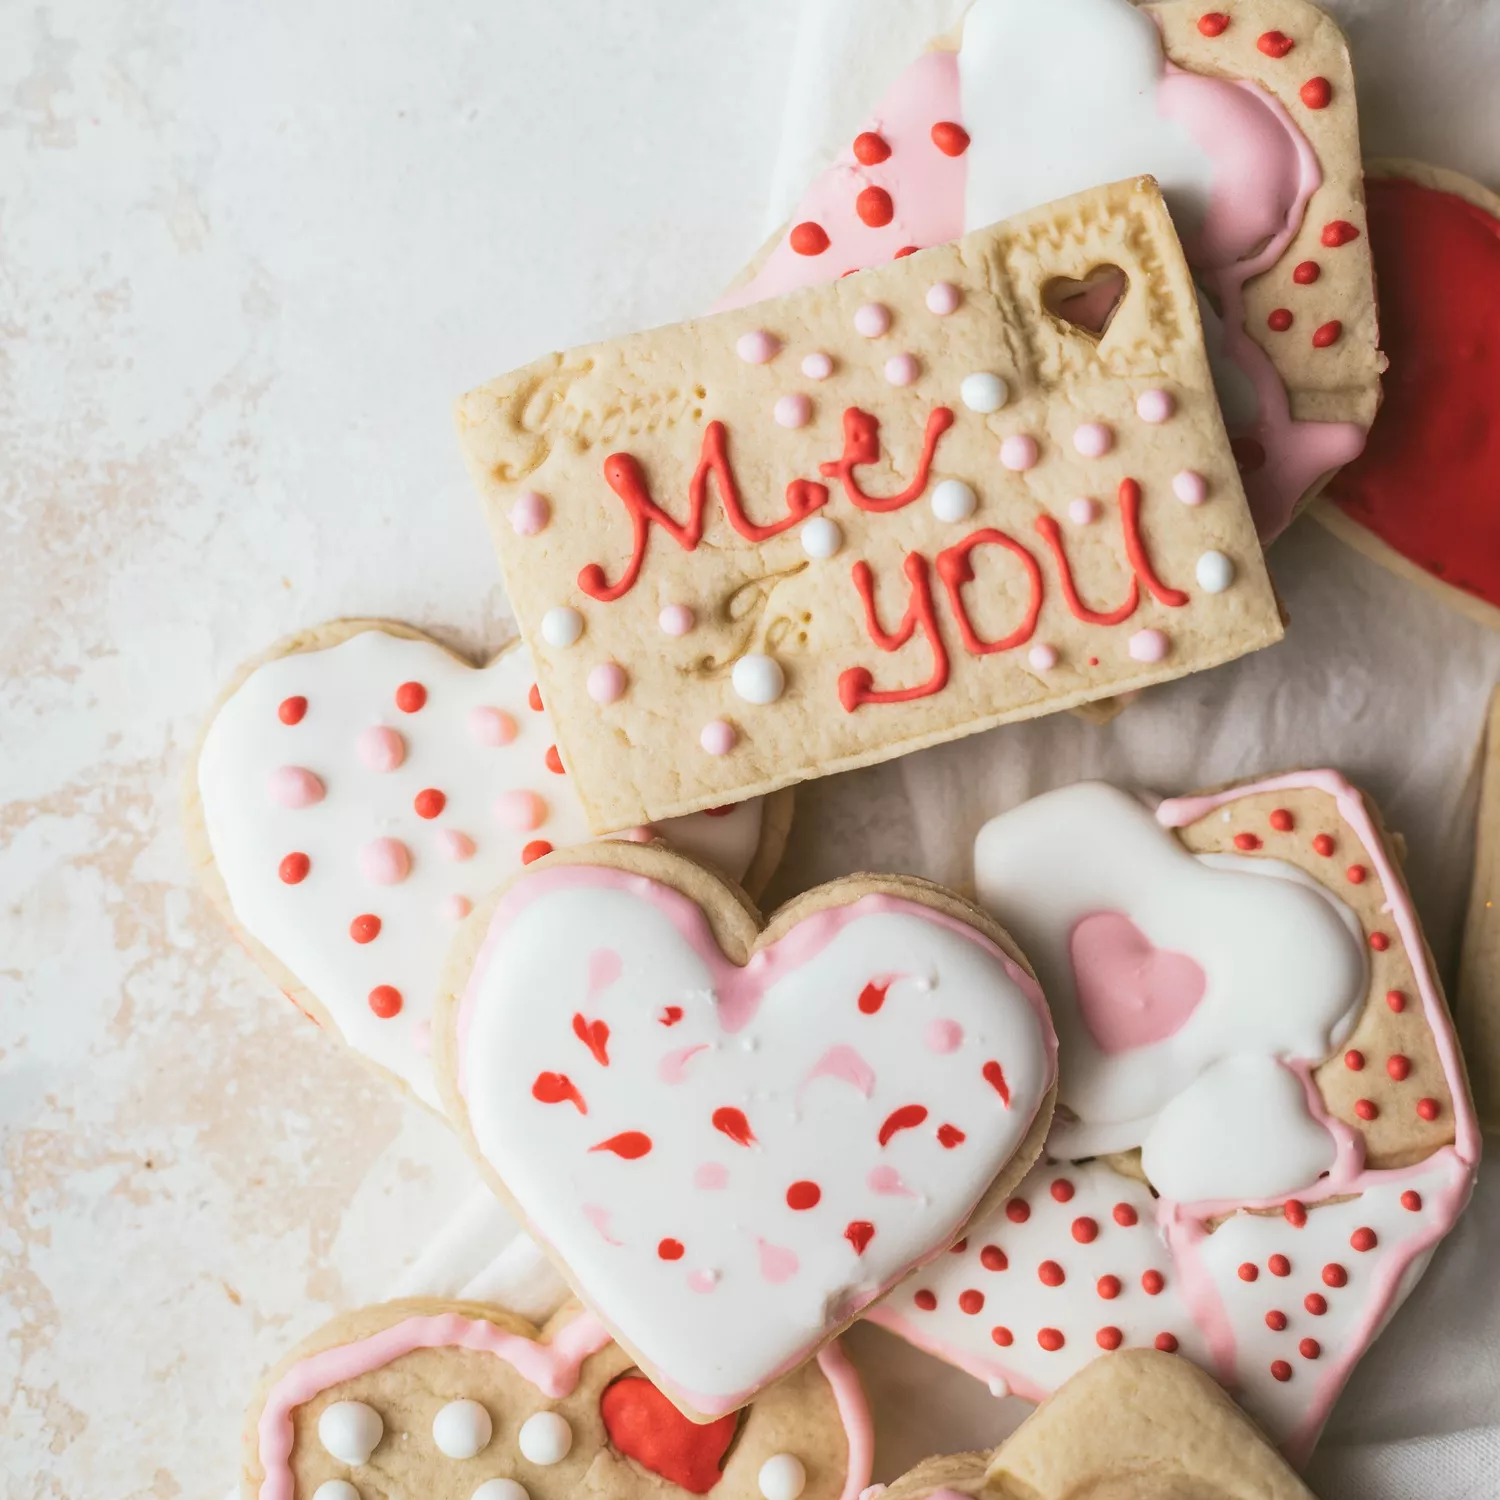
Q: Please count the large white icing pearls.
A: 12